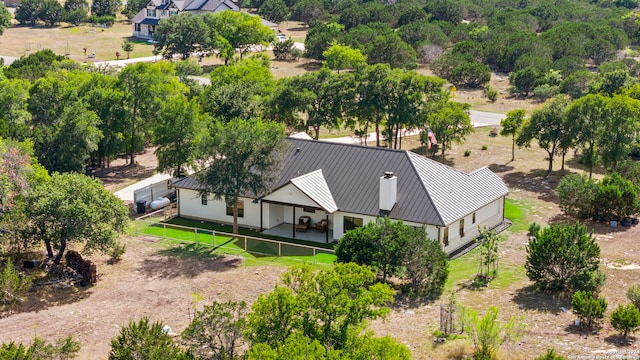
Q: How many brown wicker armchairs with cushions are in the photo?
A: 2